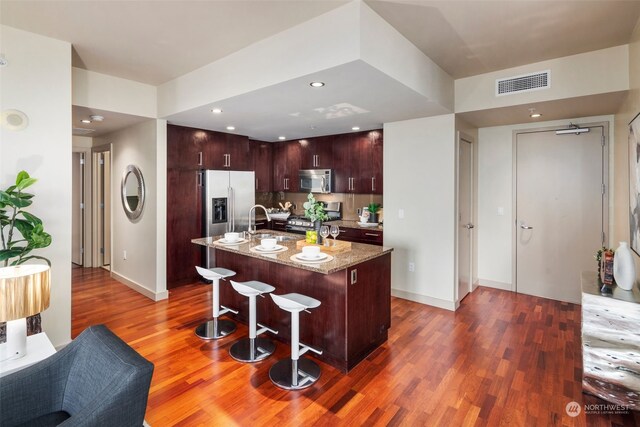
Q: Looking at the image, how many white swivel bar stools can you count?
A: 3